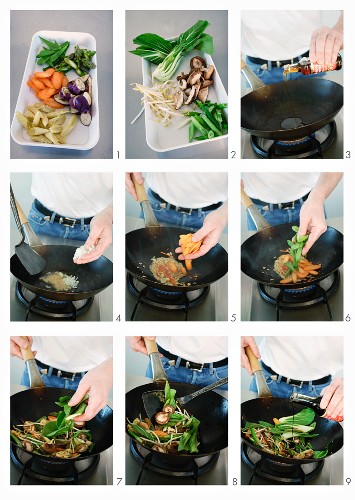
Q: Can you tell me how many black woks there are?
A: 7